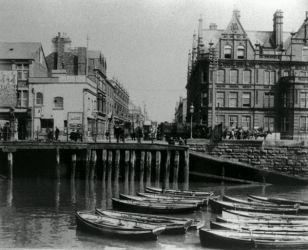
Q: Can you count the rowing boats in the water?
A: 13